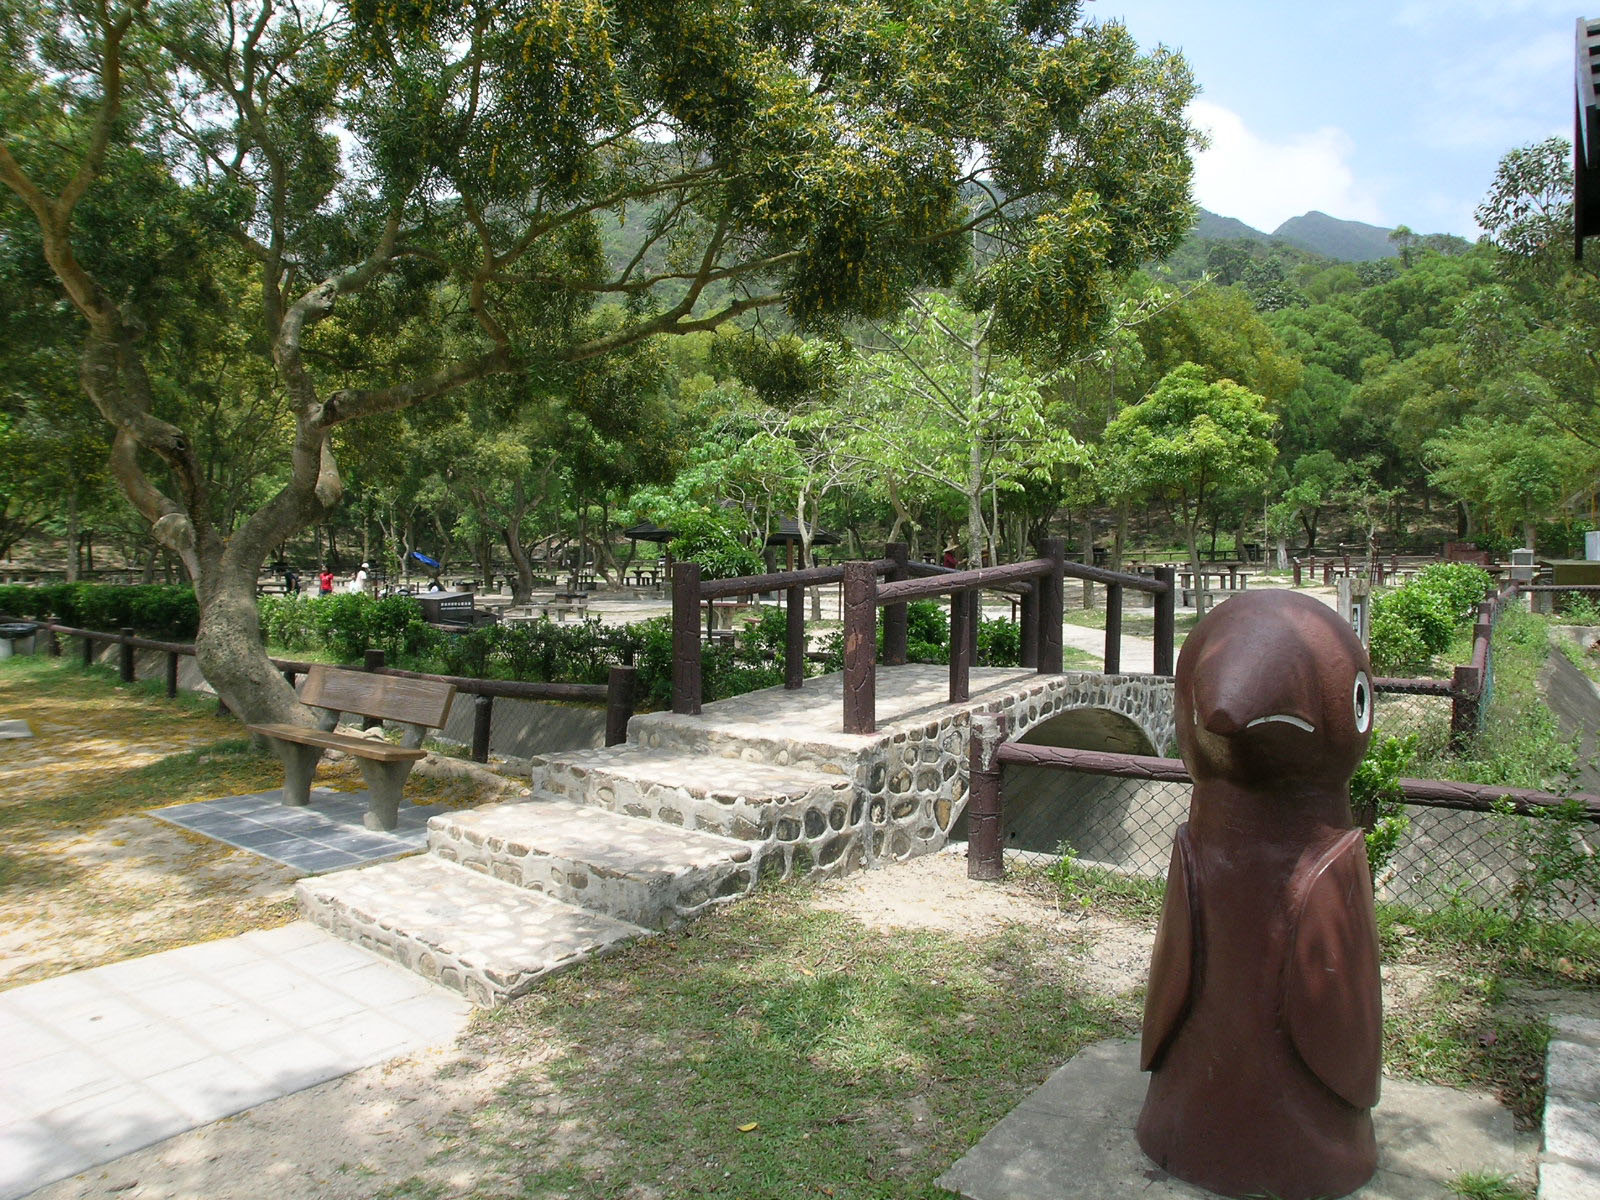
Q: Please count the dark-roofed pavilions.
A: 1